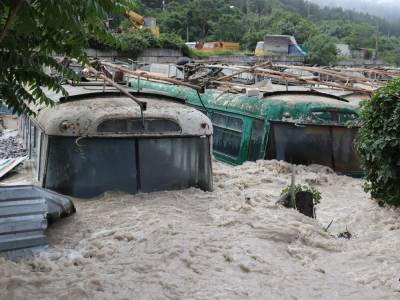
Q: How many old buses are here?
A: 2